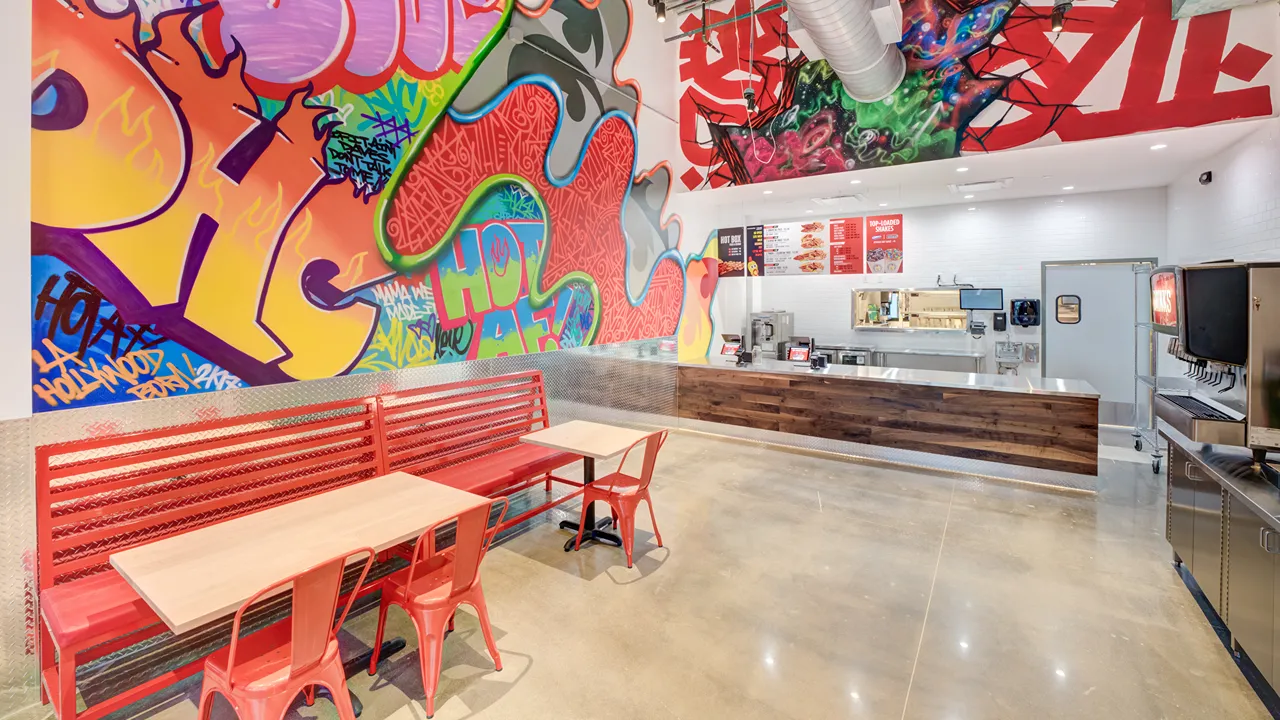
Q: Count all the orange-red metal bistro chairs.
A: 3